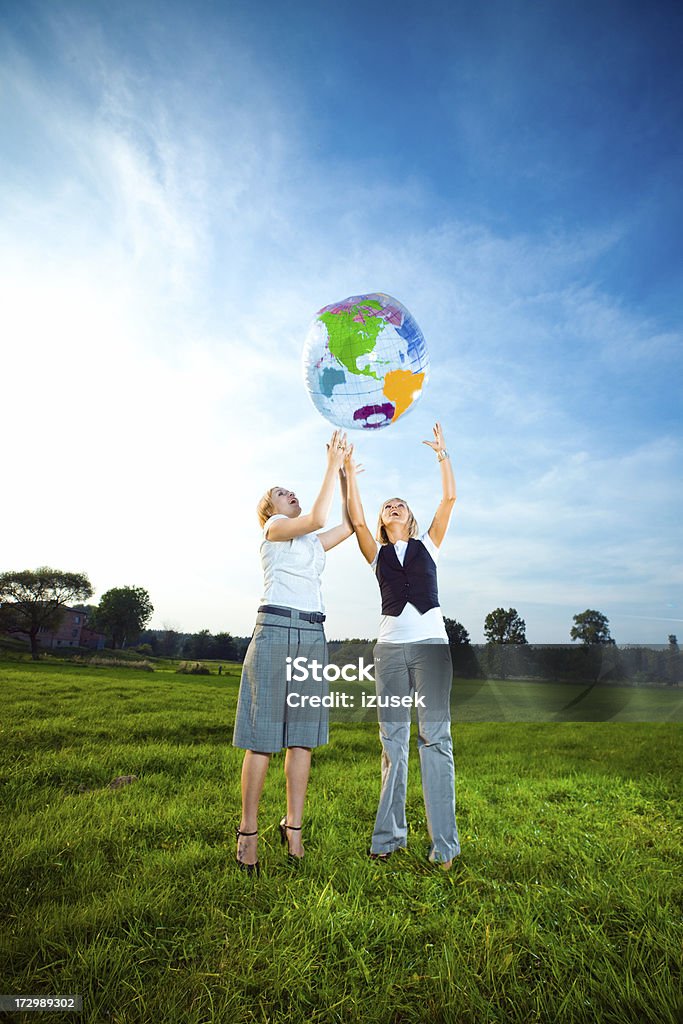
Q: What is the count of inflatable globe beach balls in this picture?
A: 1